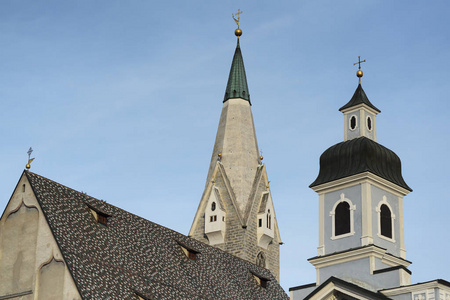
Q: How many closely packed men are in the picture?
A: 0